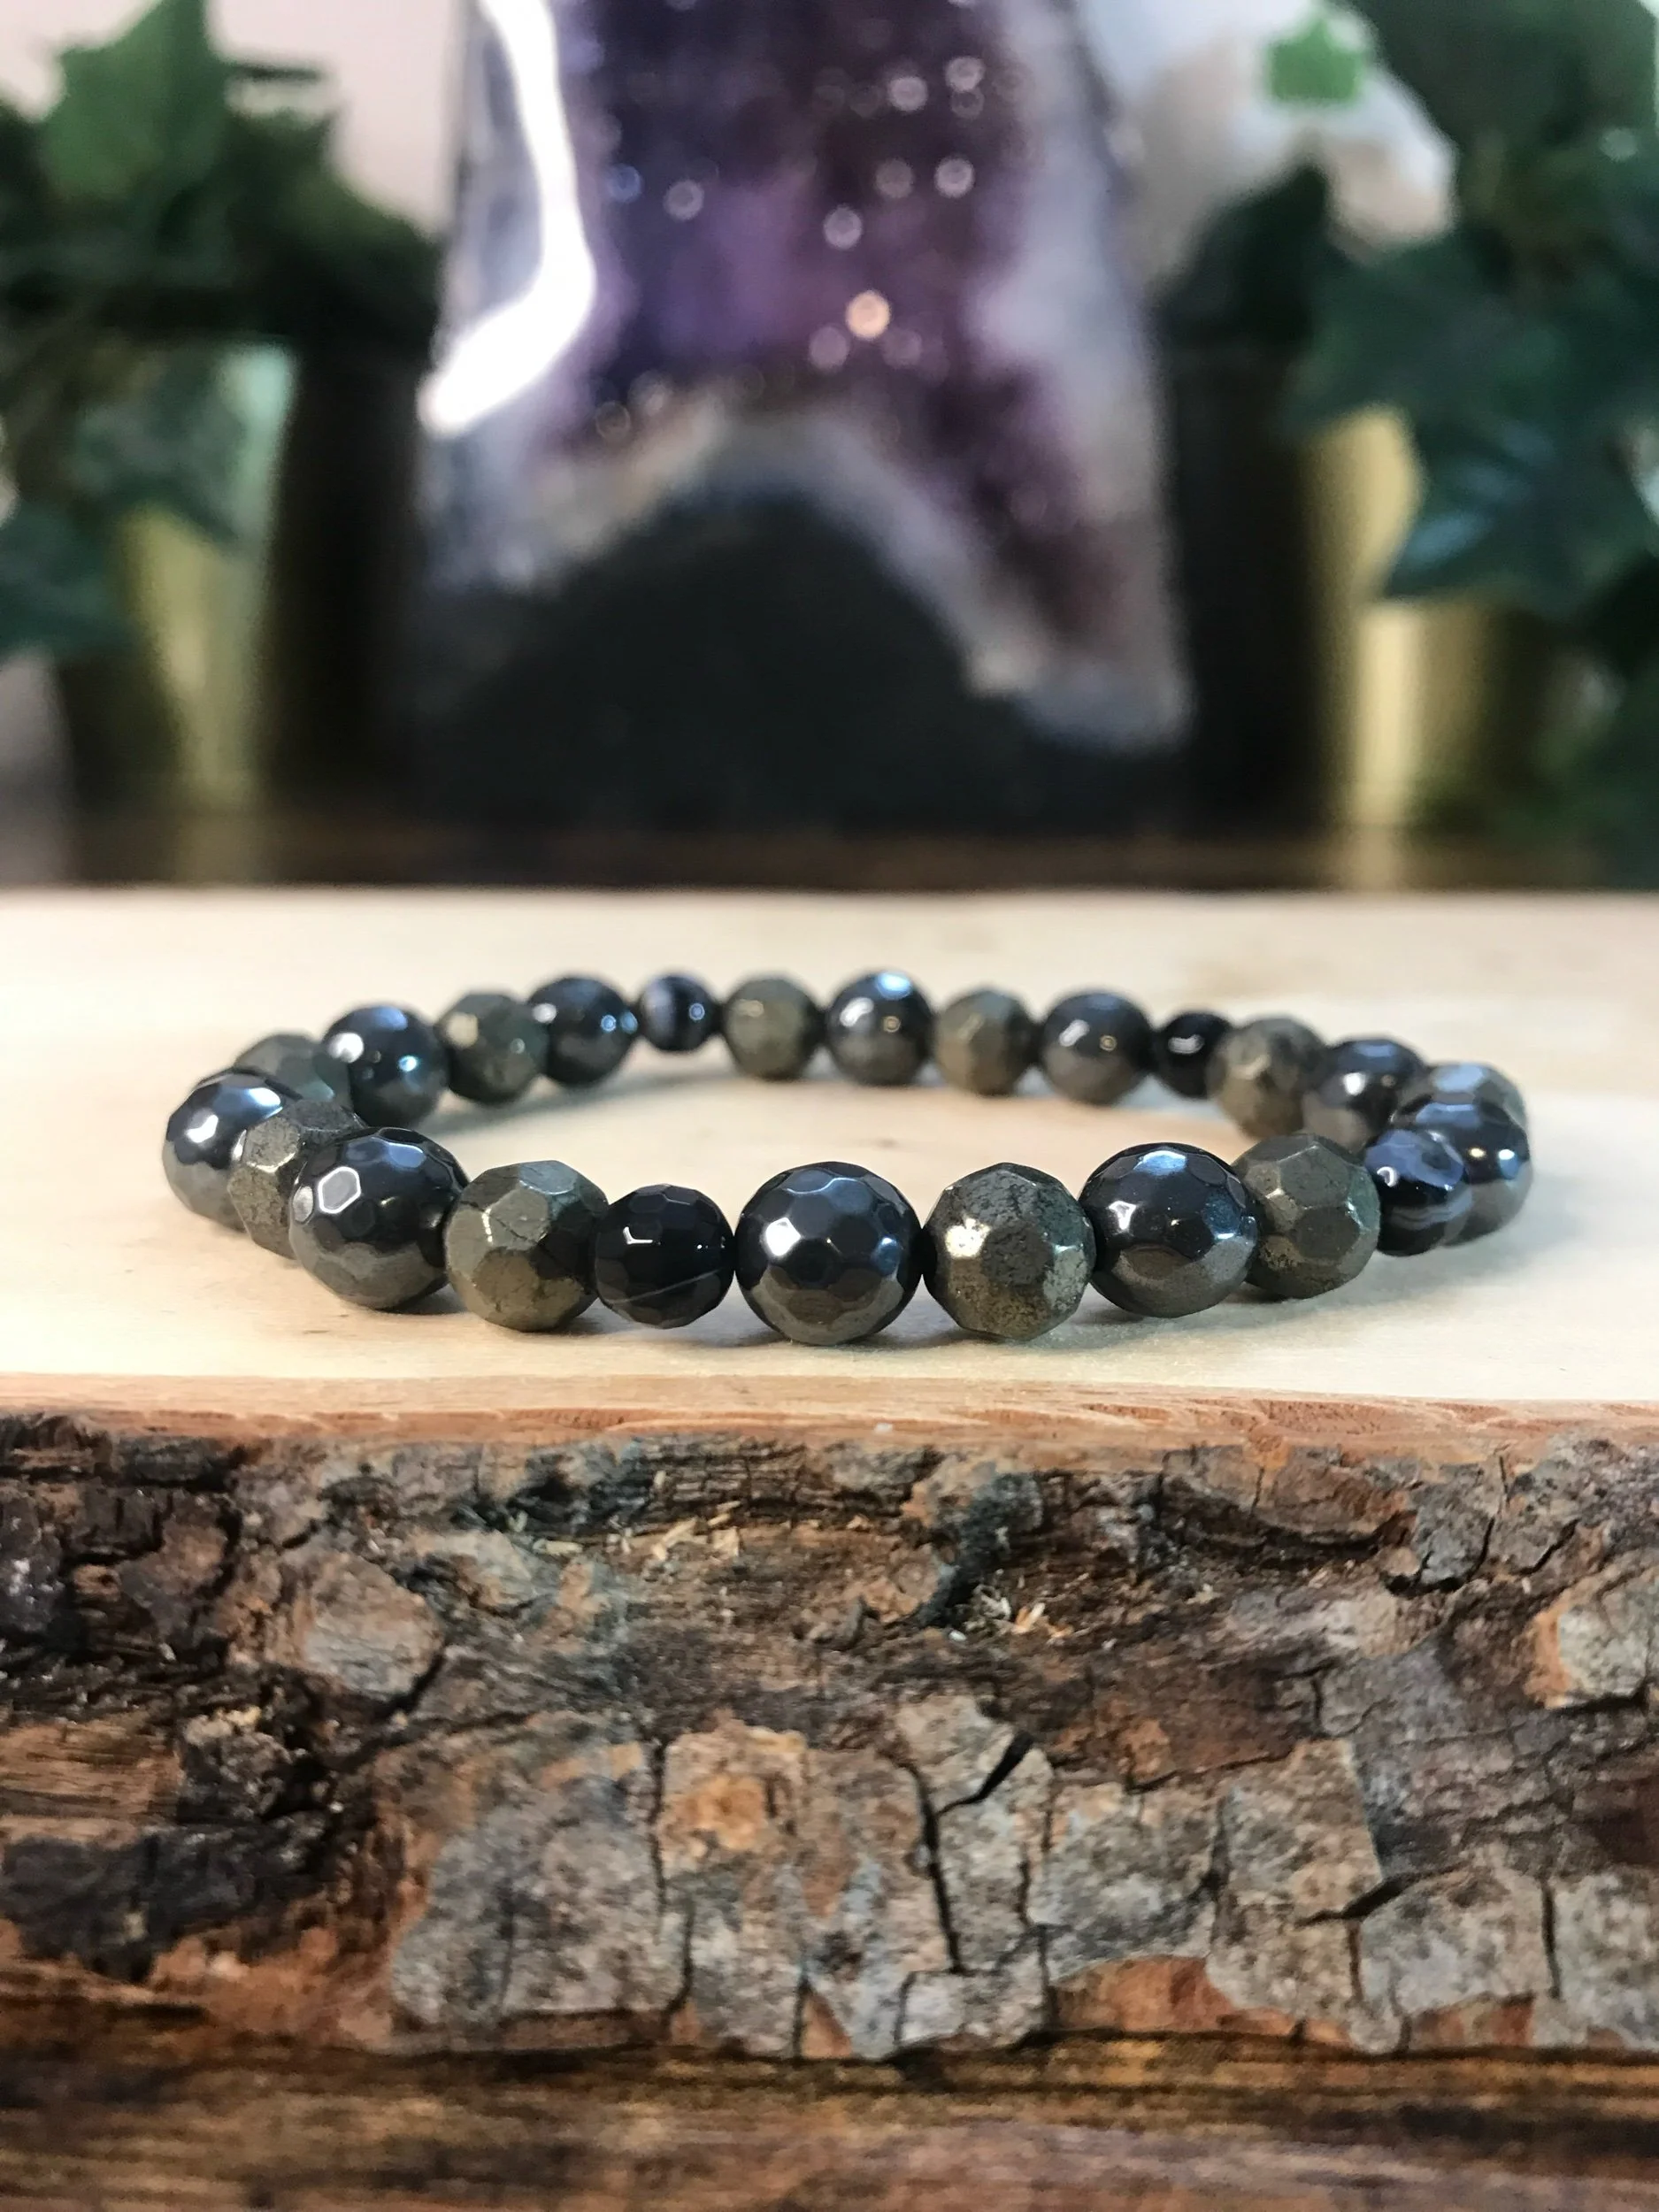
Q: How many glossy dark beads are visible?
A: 14